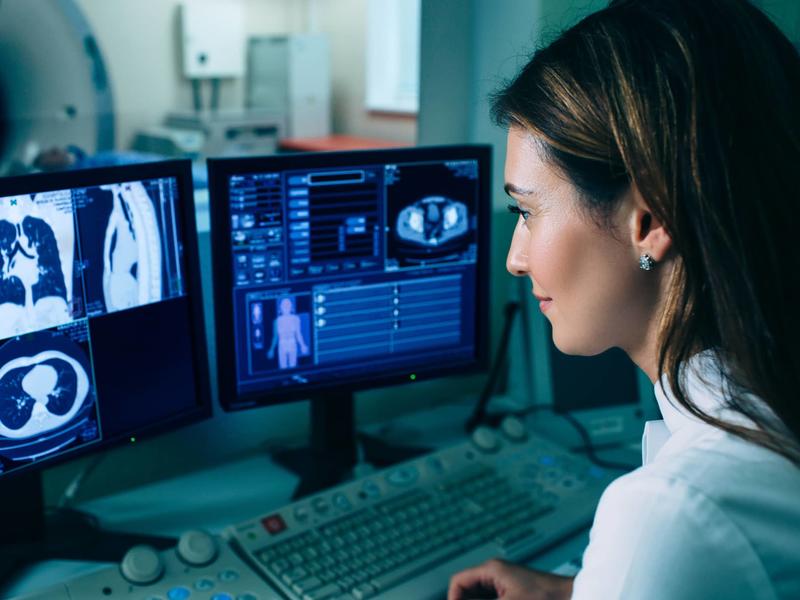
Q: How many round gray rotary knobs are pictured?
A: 4